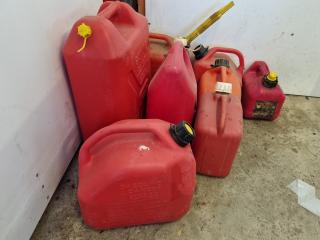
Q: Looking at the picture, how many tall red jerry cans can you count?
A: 1